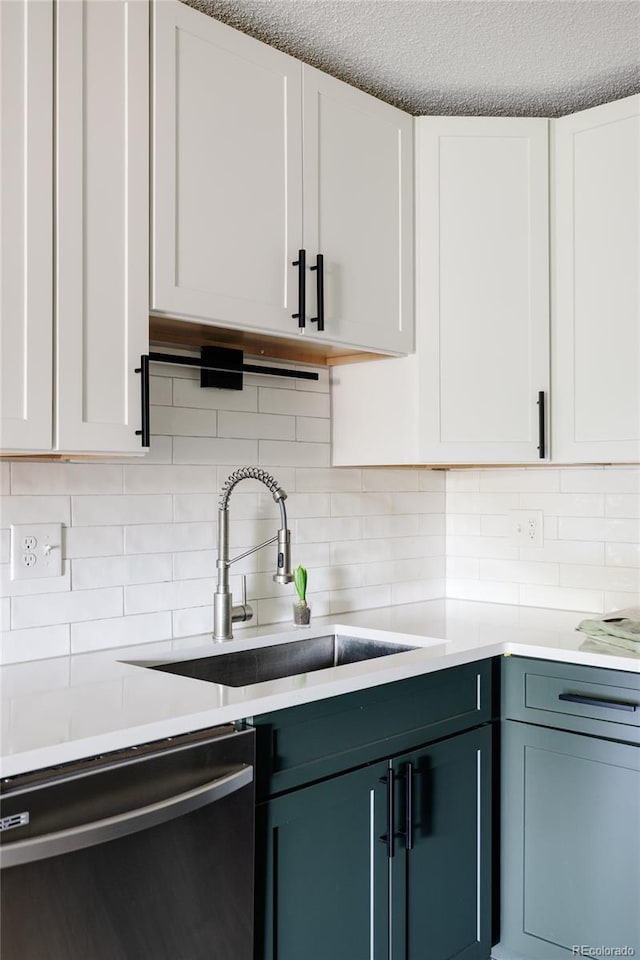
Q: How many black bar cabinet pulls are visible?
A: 7